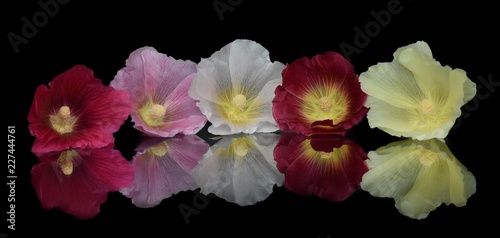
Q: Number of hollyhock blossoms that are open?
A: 5